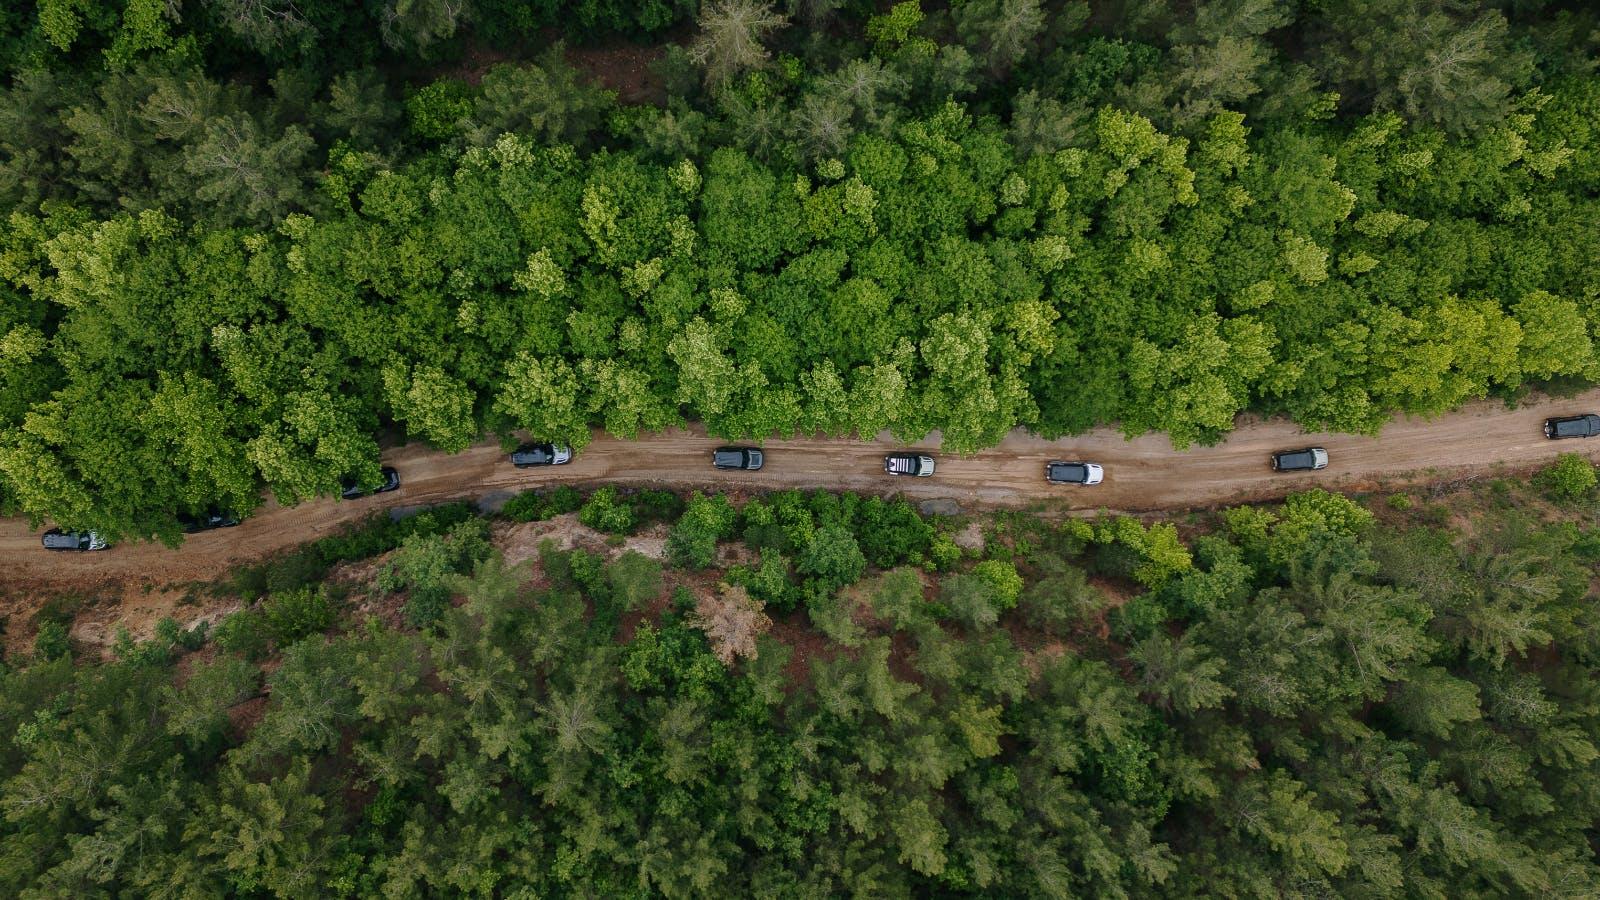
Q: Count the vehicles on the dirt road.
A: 9